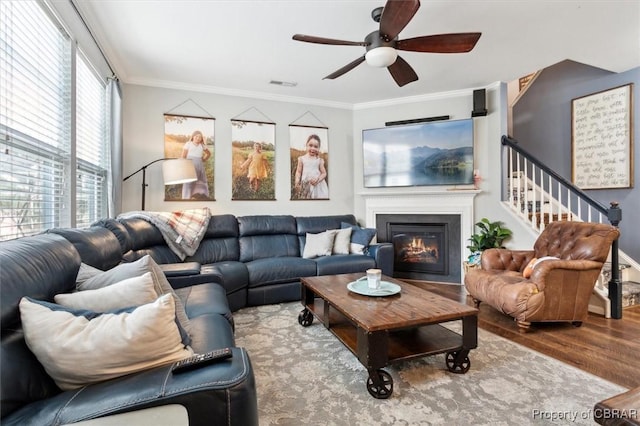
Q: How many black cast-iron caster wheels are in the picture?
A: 3